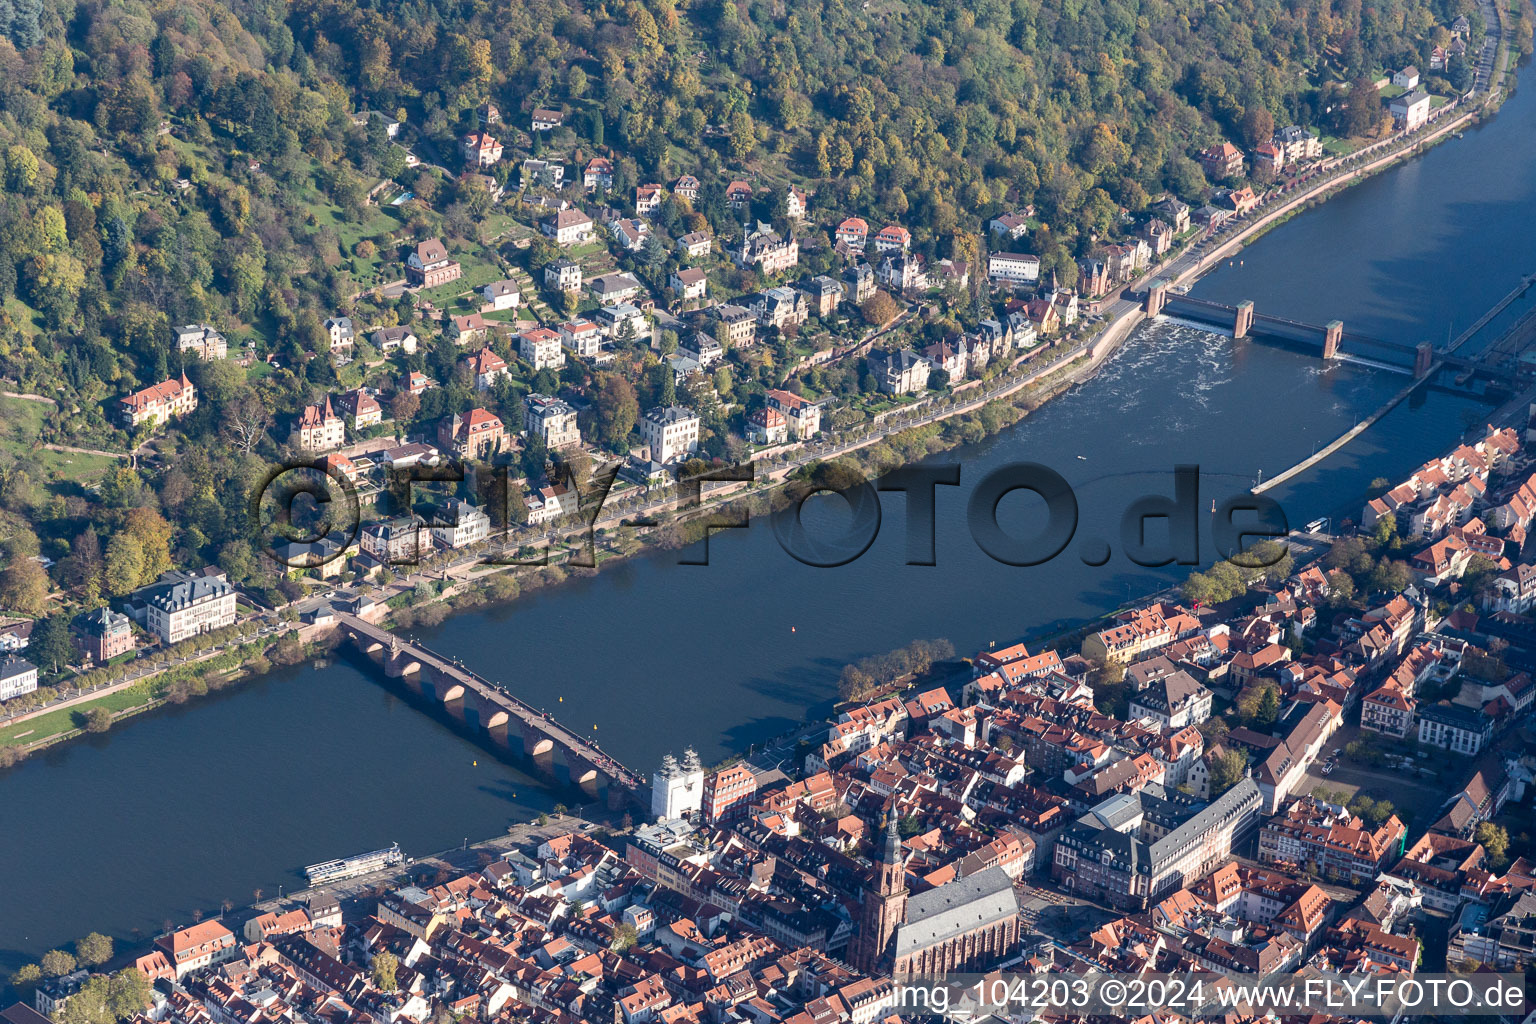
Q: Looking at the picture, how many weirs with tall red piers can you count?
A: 1